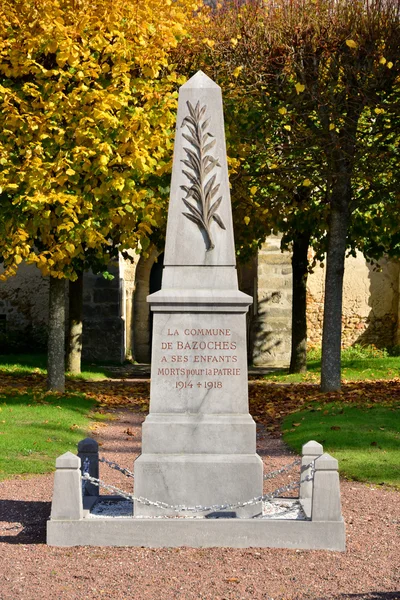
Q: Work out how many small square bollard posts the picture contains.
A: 4